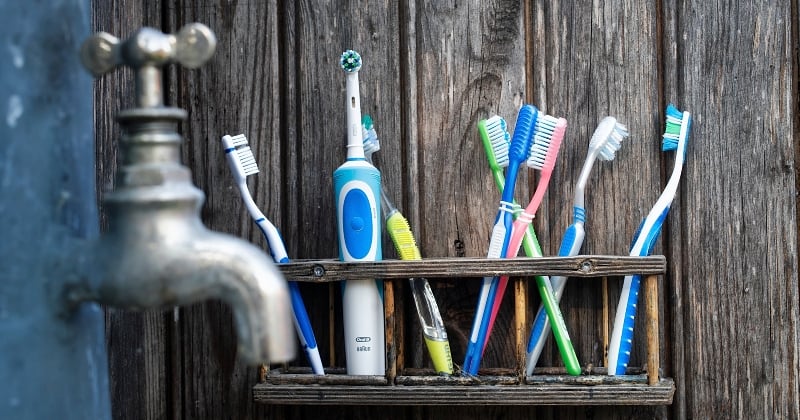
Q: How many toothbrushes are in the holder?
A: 8